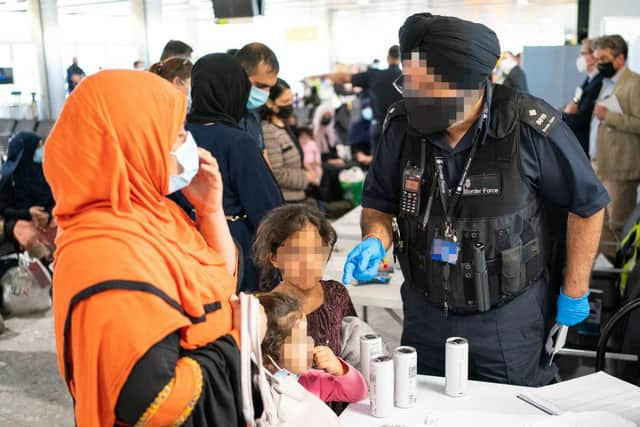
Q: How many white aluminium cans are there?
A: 4